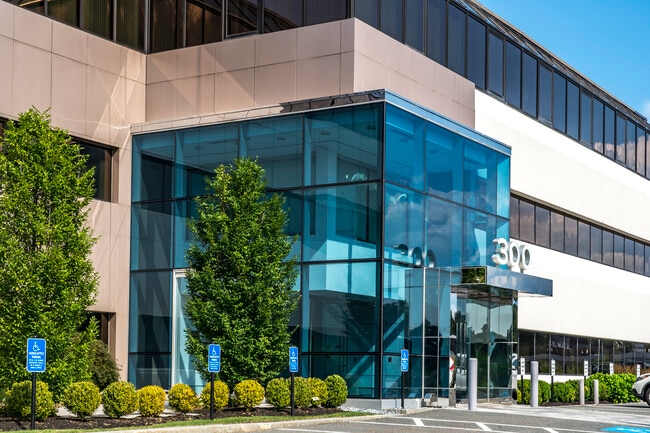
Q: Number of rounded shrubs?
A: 11